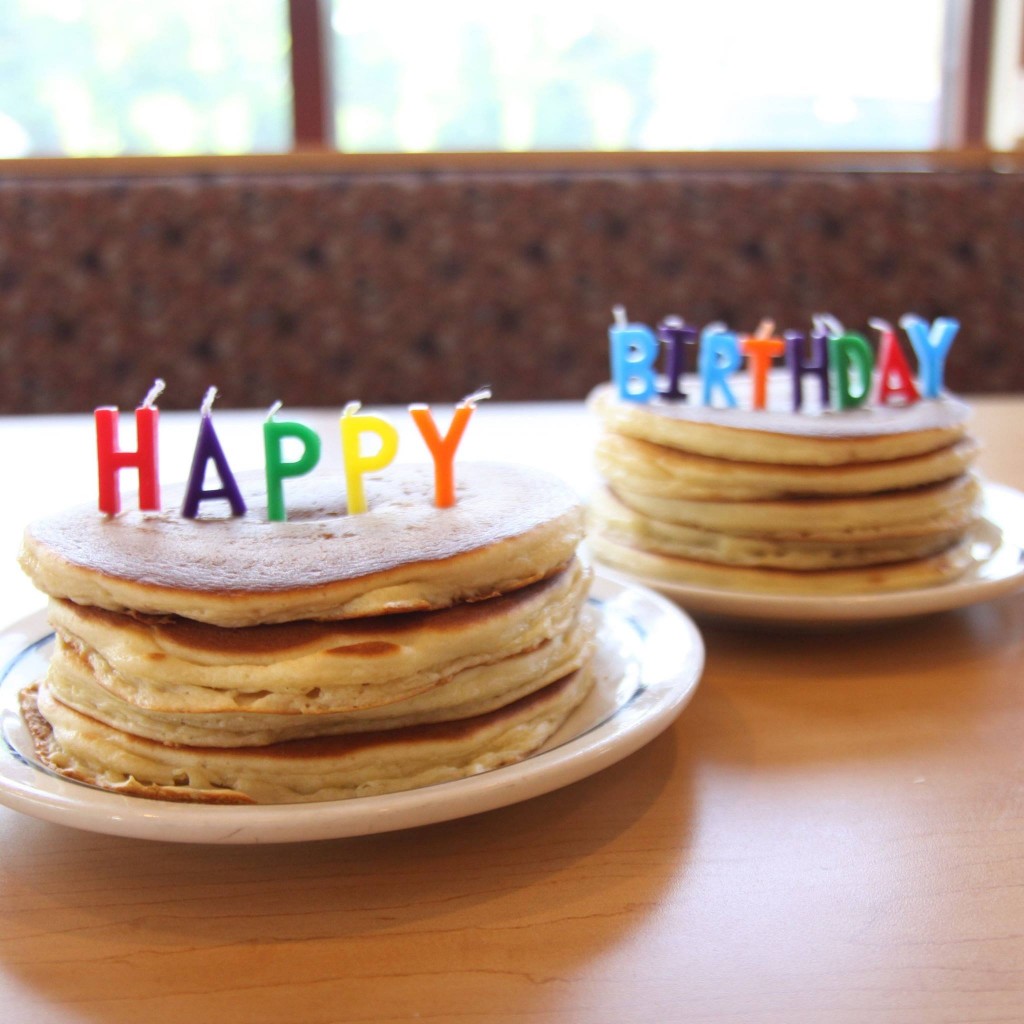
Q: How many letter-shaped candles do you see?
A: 13